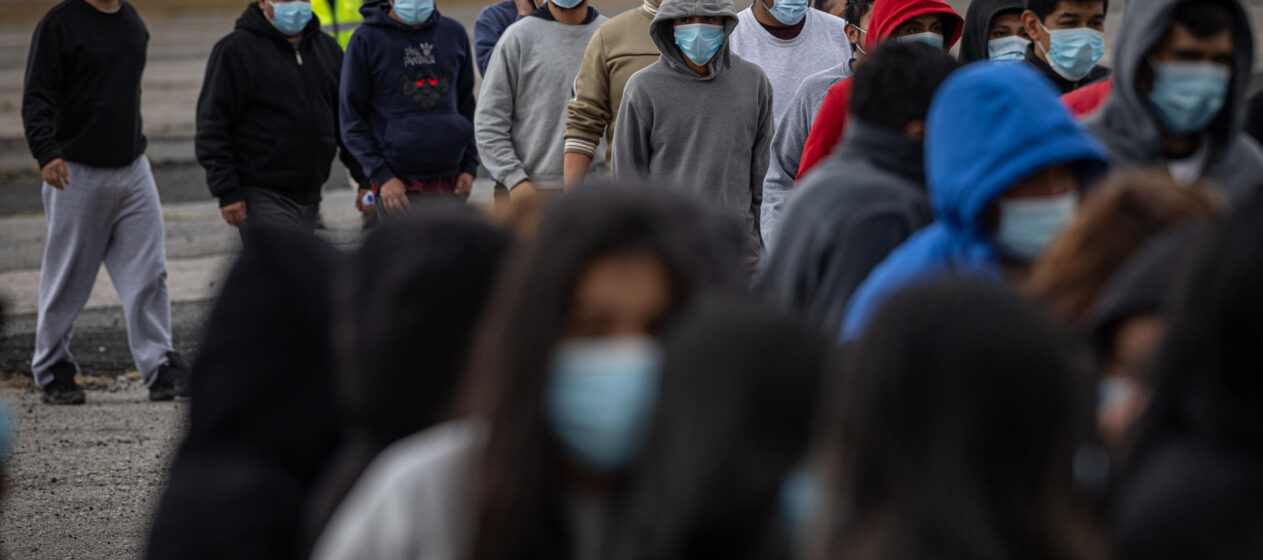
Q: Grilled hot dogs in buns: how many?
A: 0